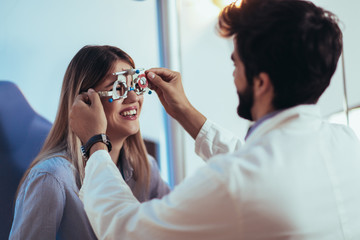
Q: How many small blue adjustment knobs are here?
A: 3